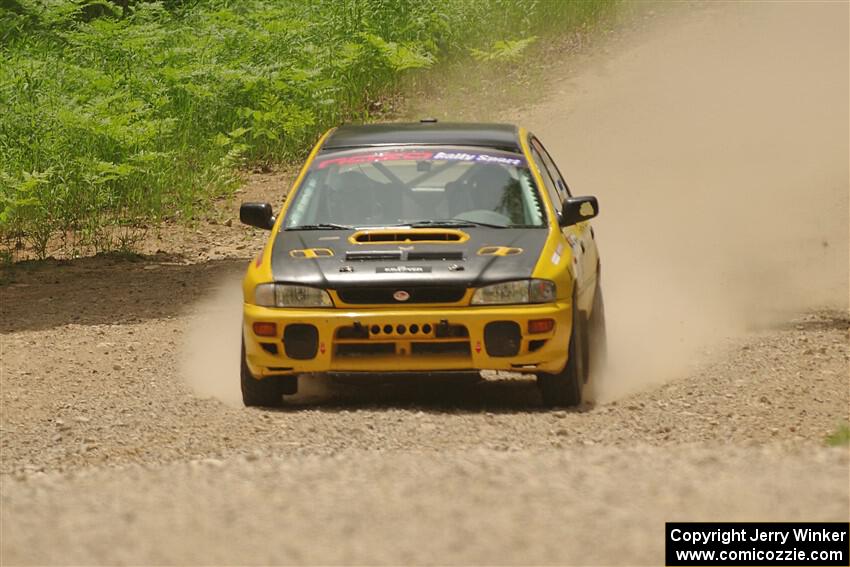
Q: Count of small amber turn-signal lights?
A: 2